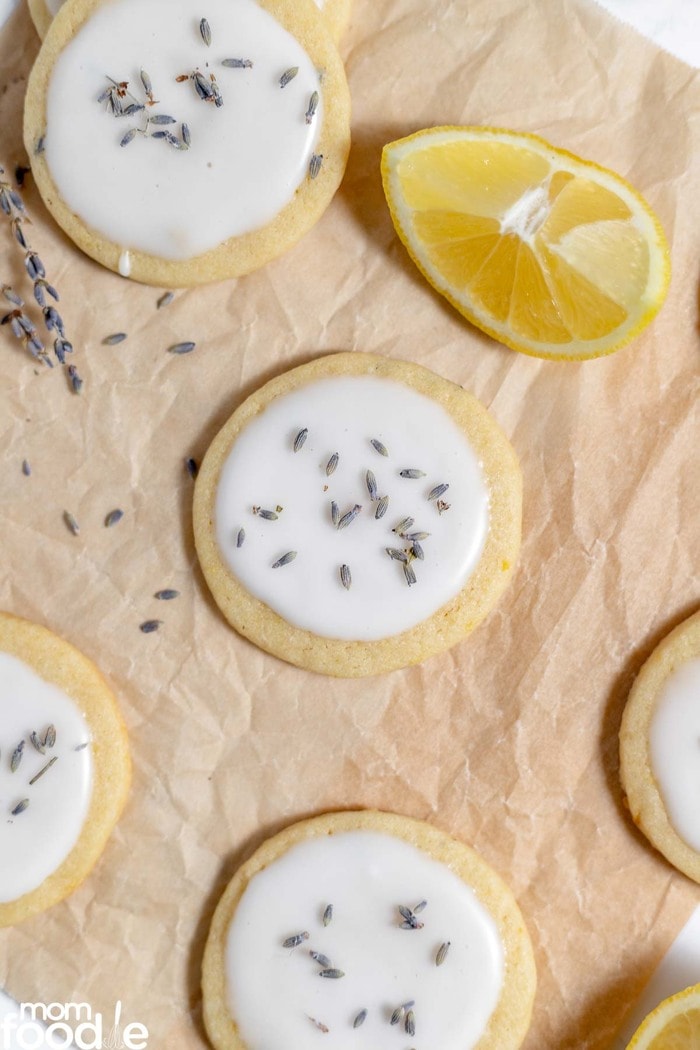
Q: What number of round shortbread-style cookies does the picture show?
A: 6